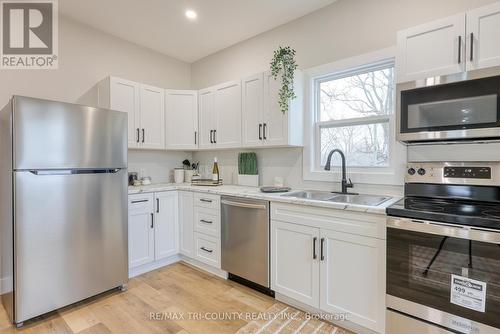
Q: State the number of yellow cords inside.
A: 0